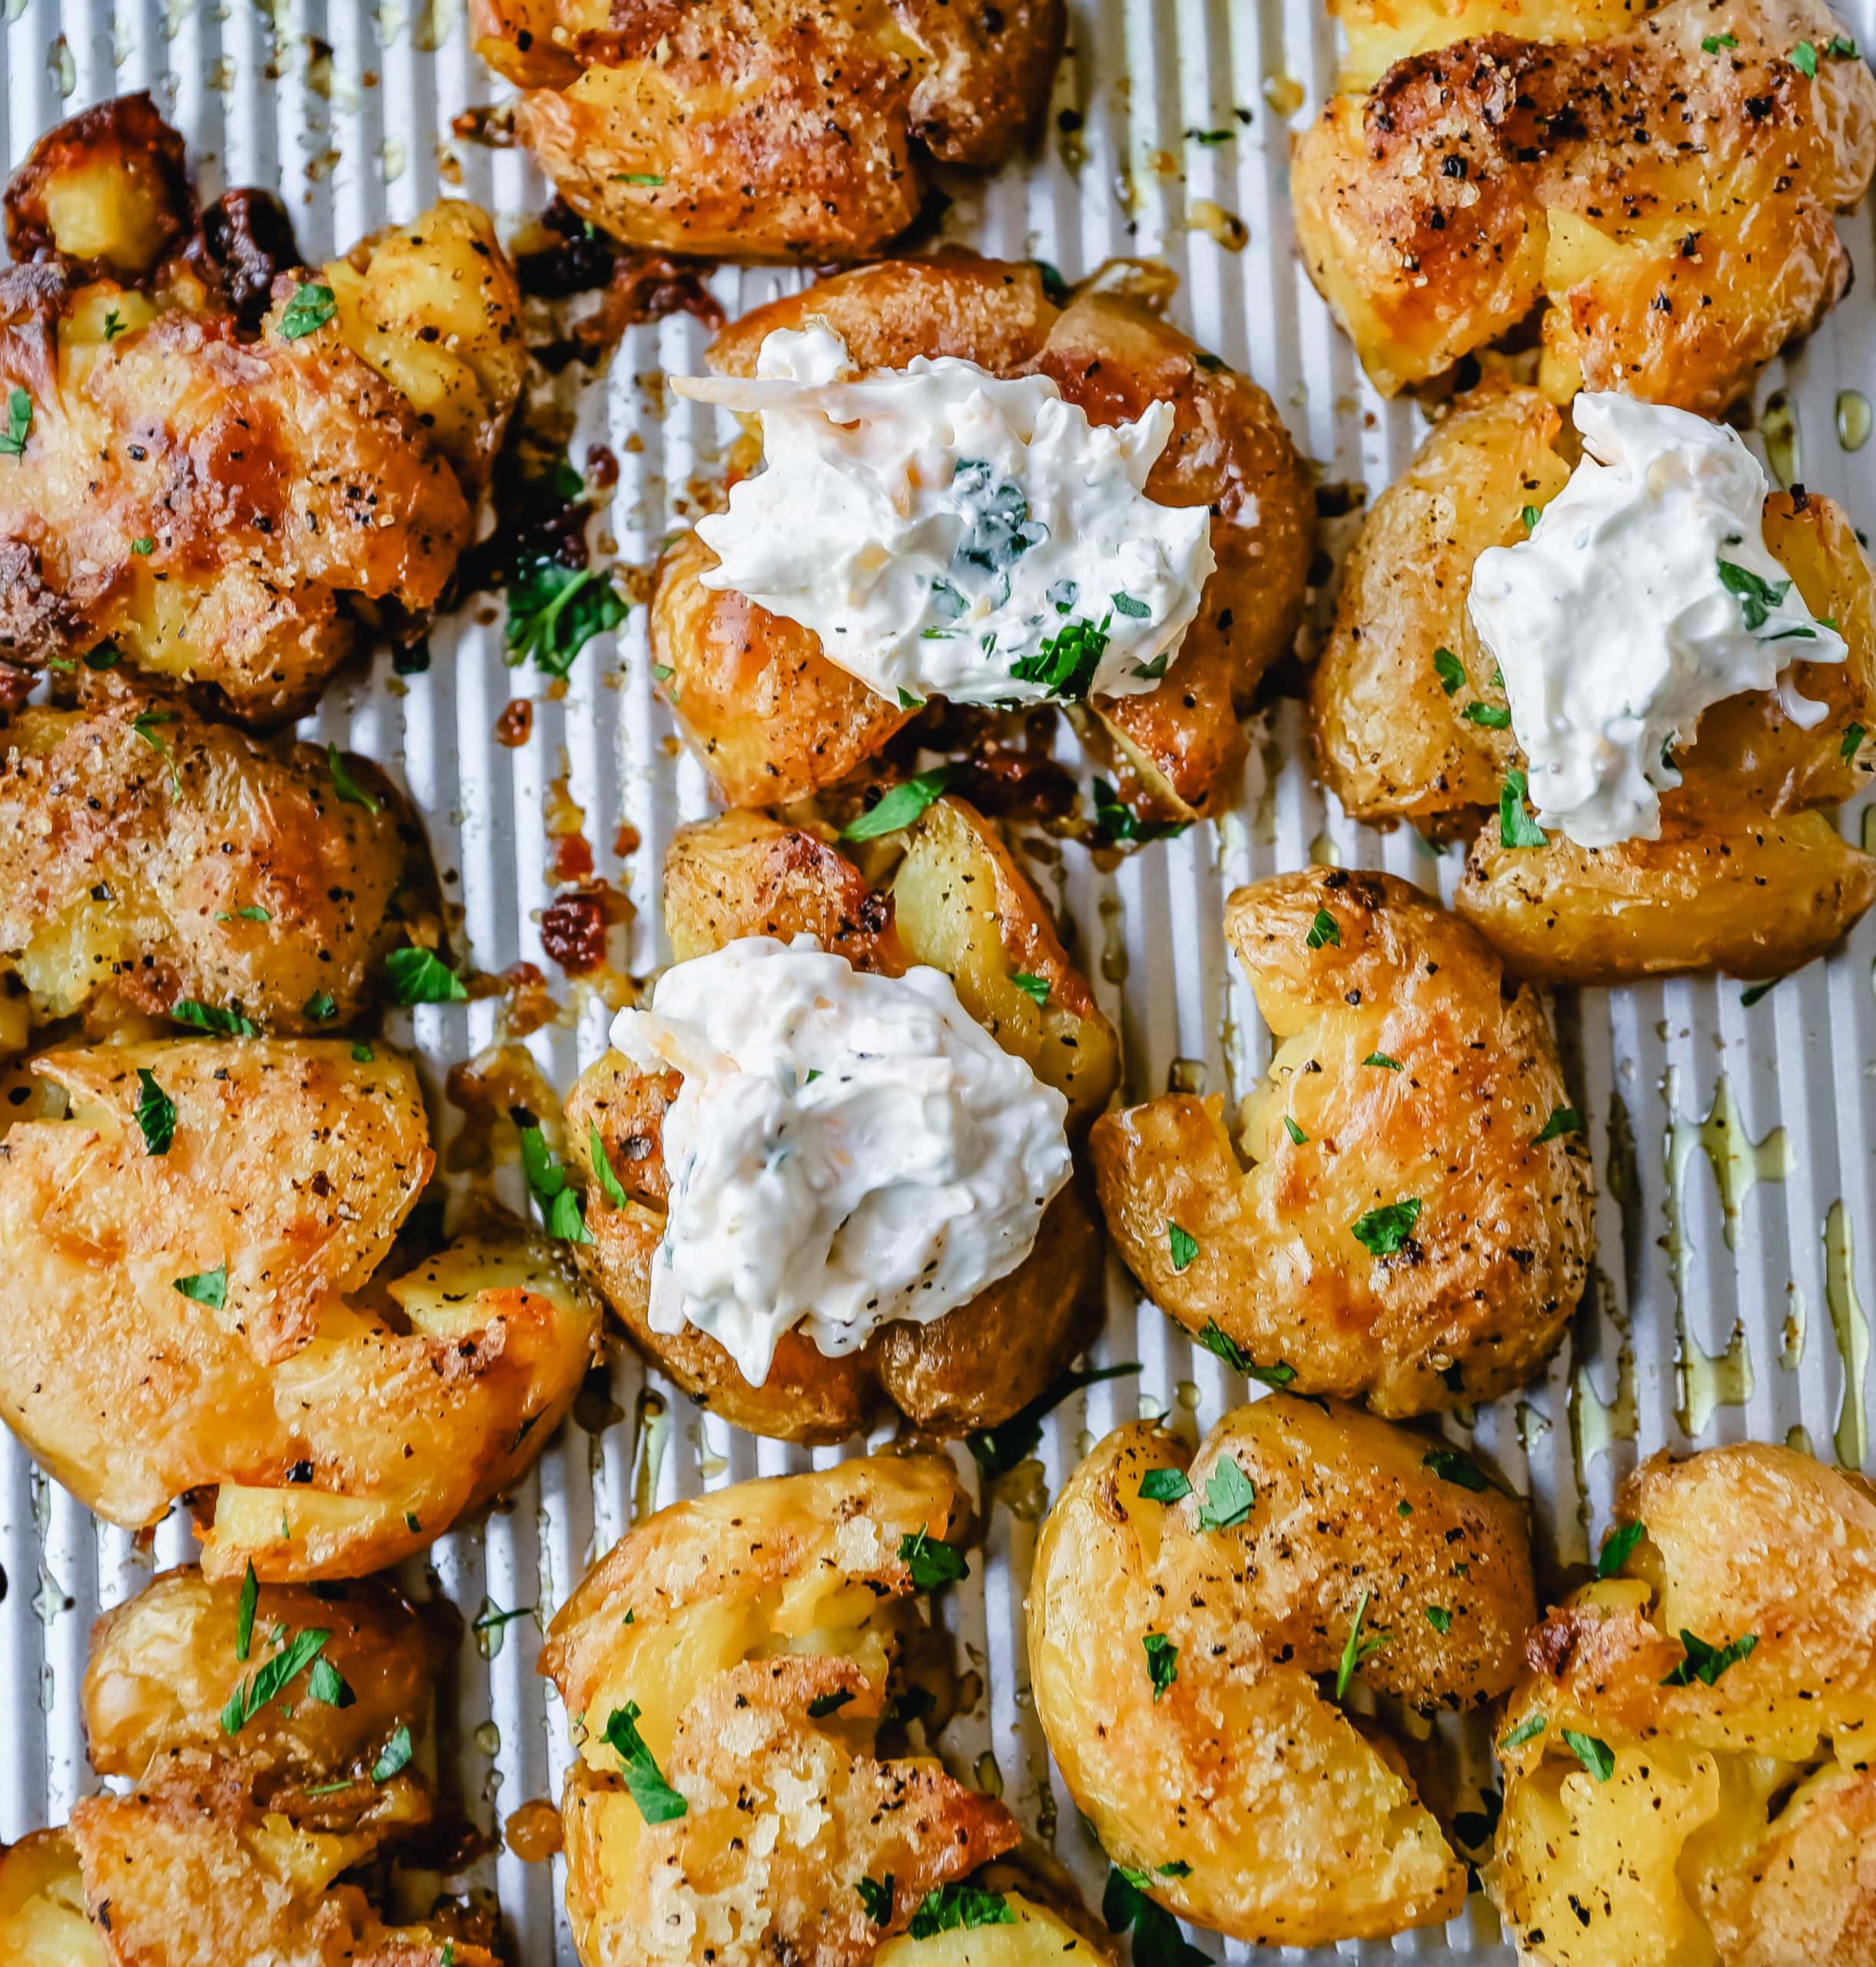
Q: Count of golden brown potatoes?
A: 13